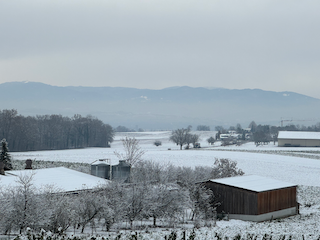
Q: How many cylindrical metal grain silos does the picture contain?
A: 2